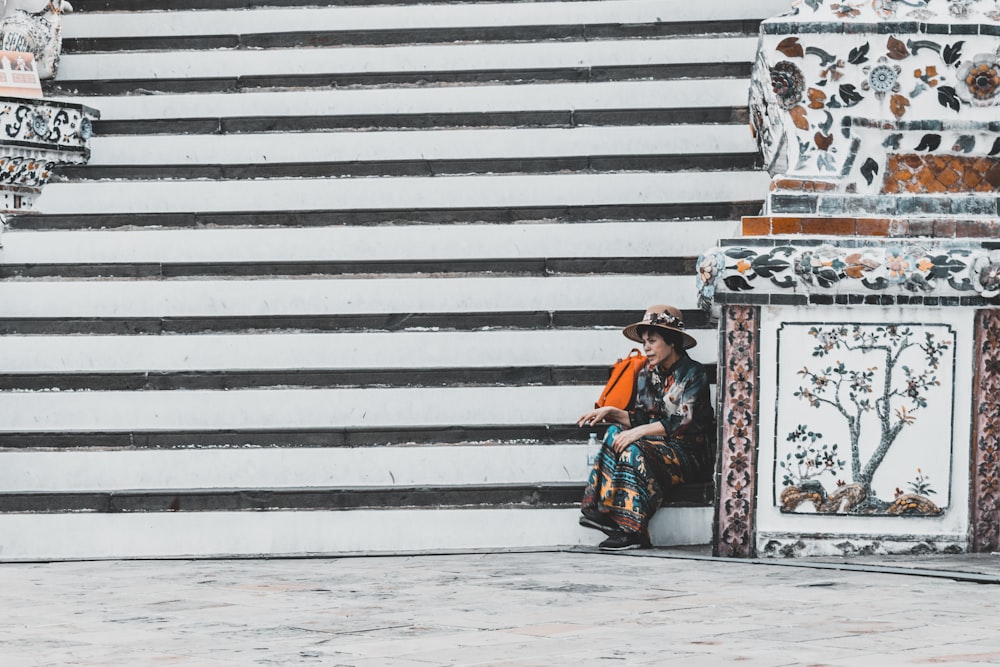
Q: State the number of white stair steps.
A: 11